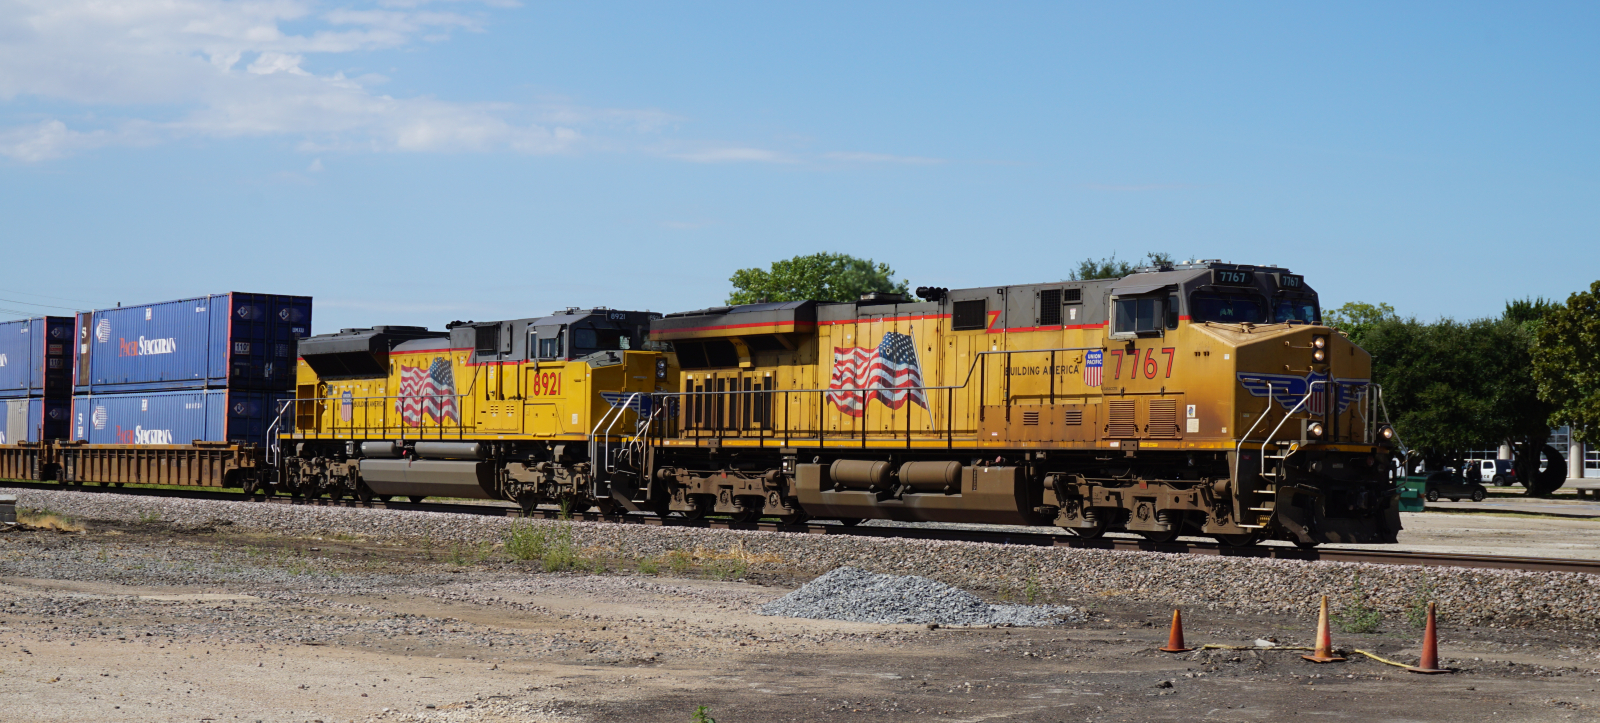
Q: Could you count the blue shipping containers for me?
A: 4